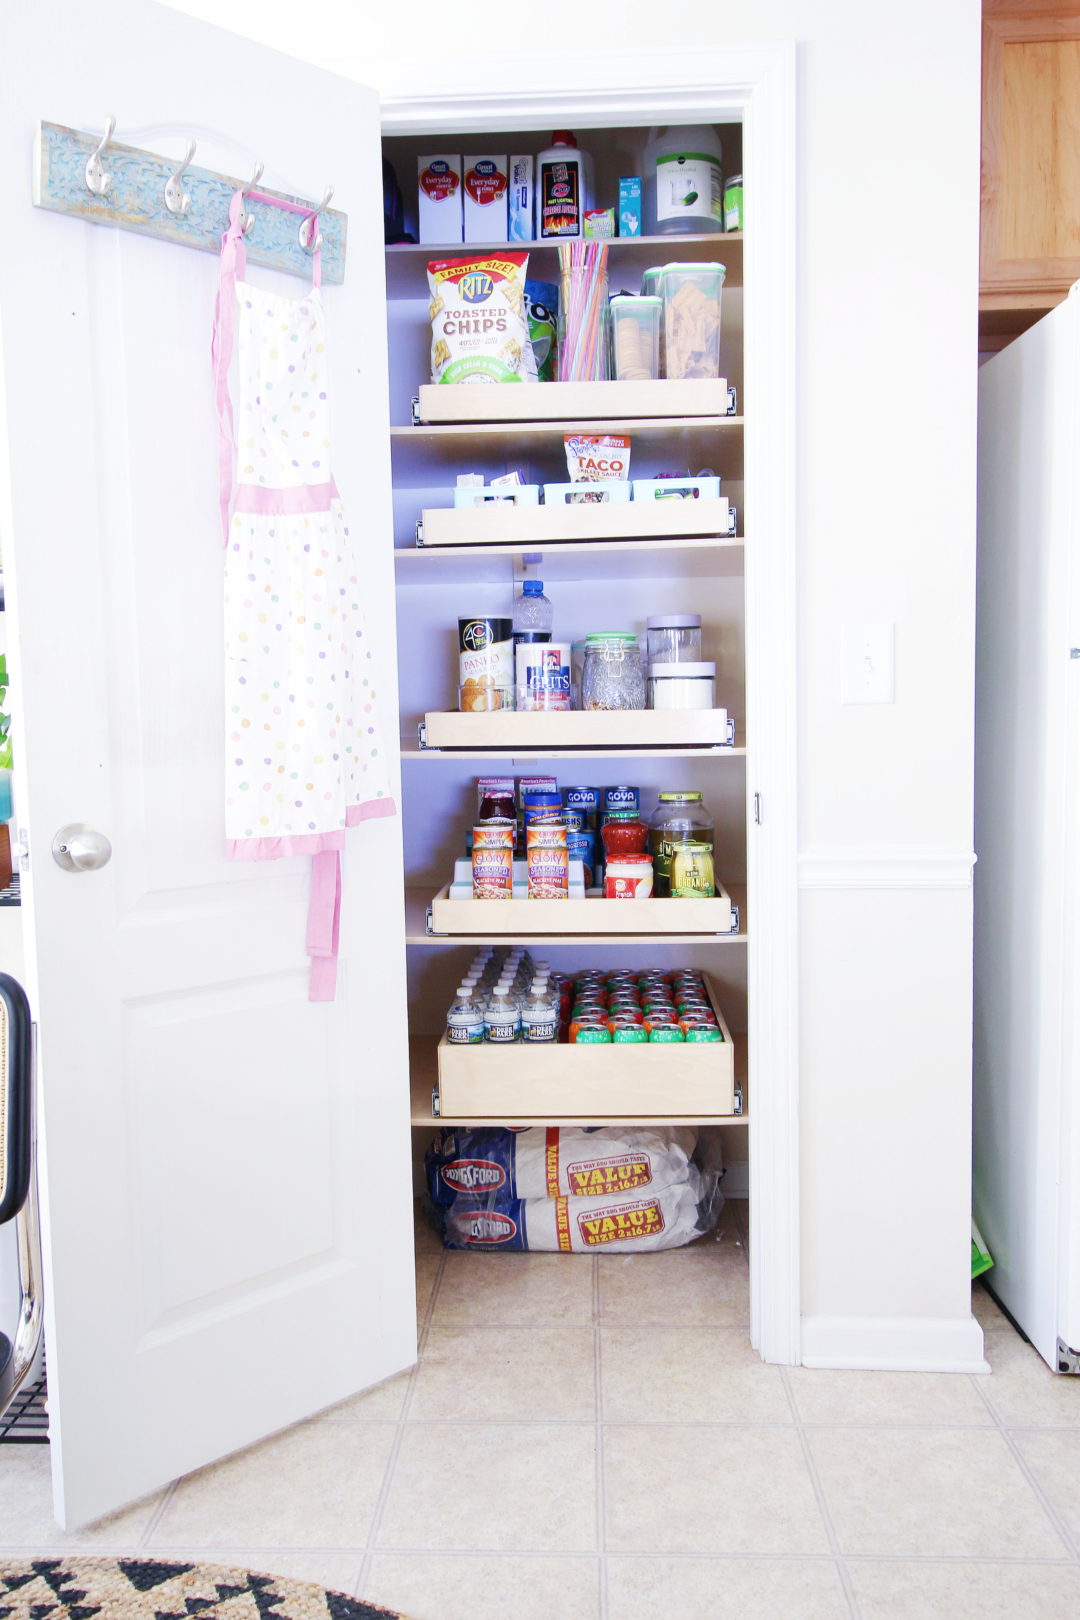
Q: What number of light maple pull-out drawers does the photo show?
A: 5